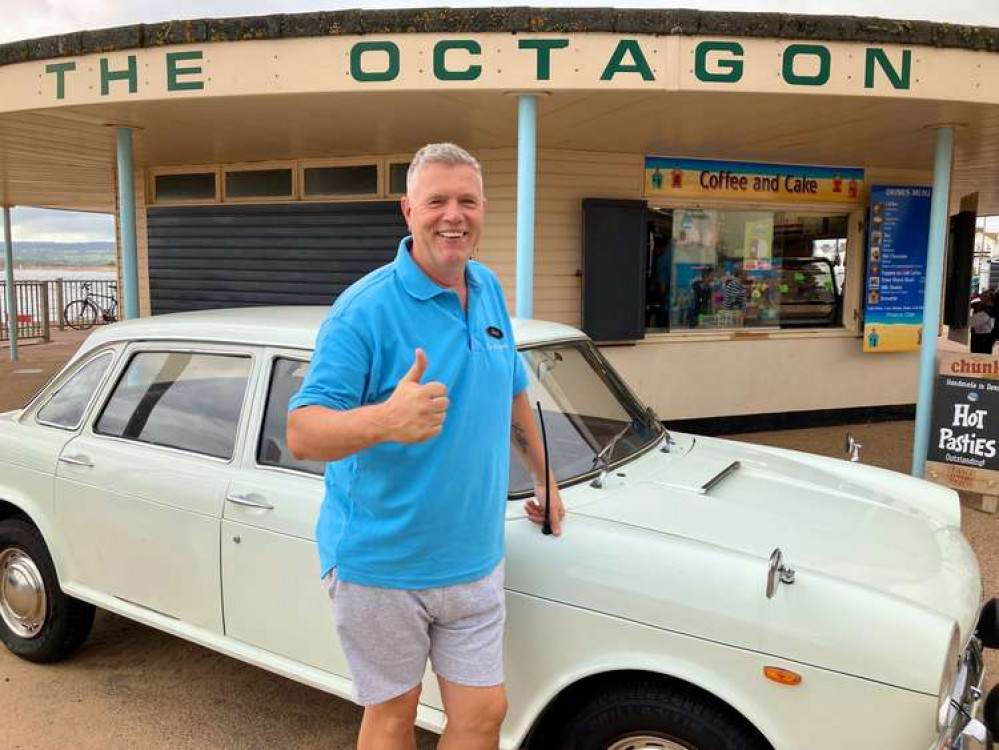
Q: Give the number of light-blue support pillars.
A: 4